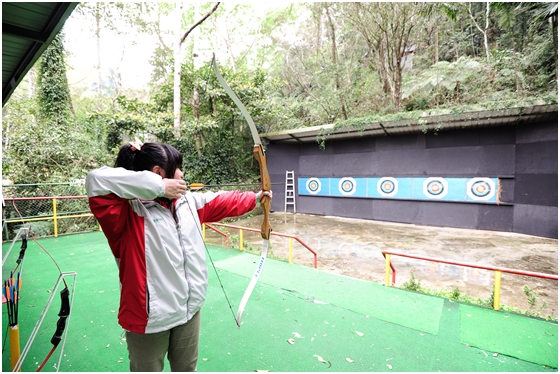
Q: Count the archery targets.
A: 5